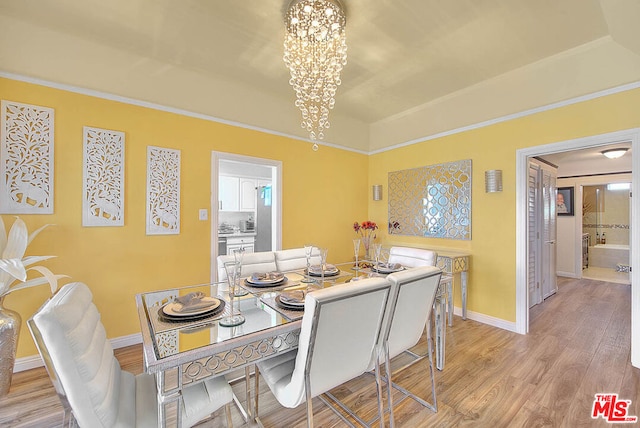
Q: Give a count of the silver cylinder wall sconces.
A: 2